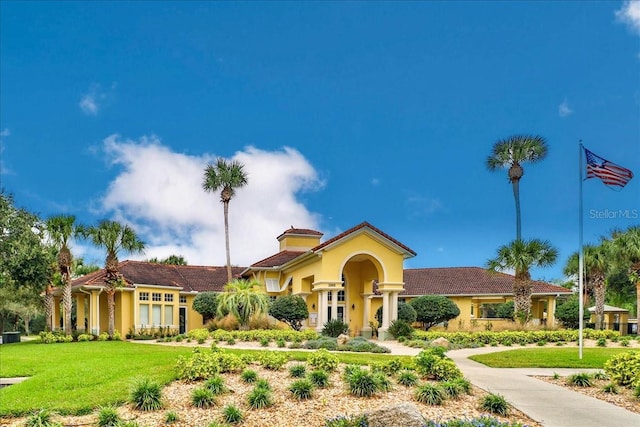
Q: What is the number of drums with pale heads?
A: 0